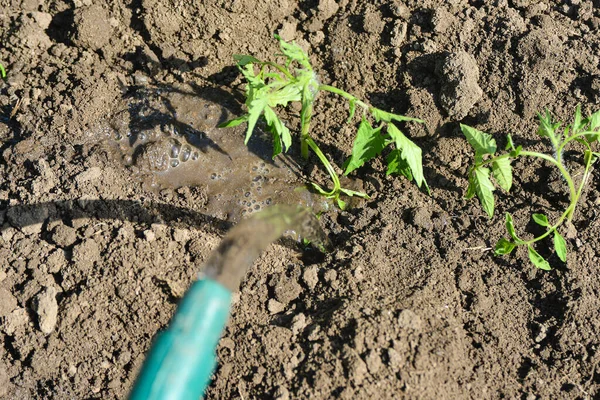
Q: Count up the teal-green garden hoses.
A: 1